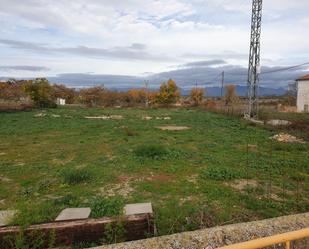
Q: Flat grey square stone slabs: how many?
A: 3